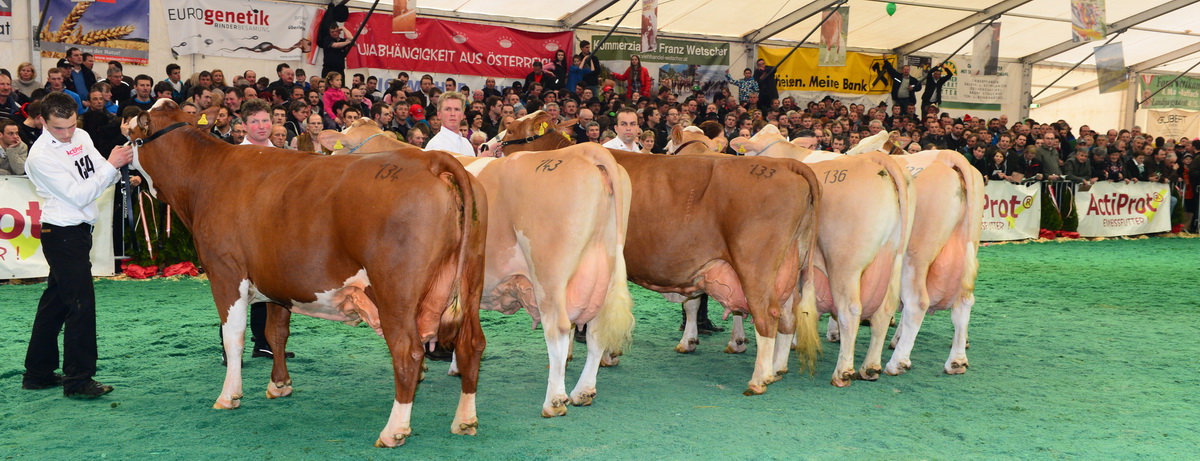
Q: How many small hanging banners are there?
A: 6